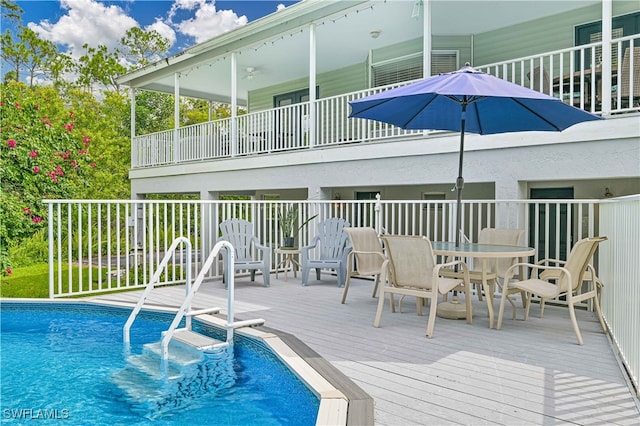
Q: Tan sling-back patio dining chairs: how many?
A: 4